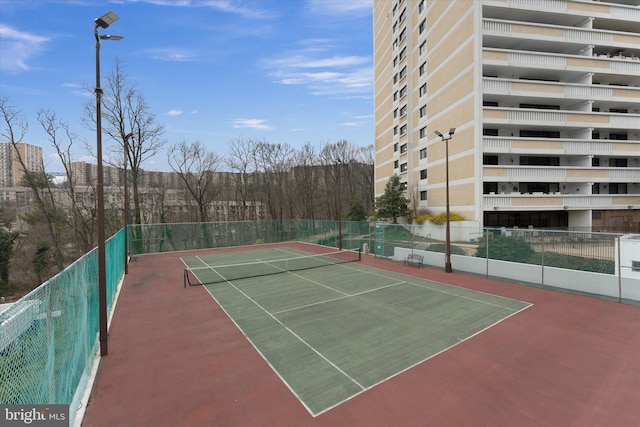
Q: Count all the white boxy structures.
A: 1